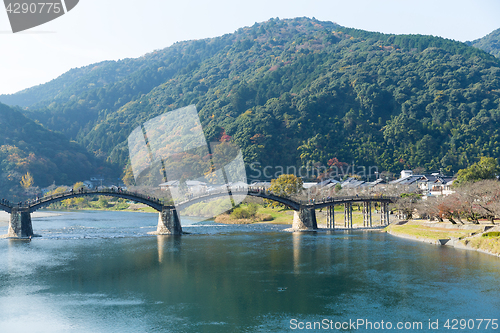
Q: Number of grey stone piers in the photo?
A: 3